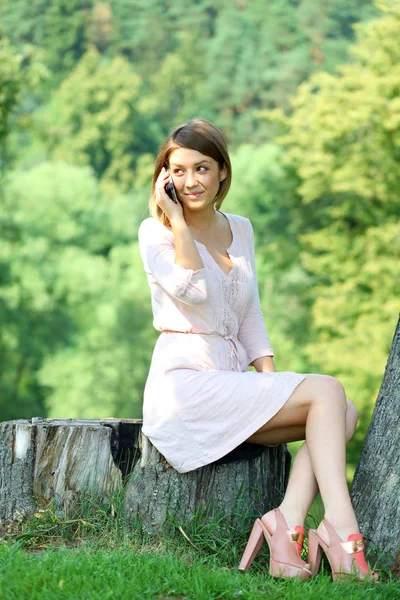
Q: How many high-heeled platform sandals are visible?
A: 2